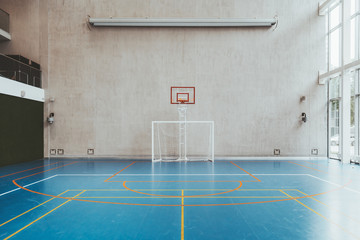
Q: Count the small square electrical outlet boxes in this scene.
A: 5